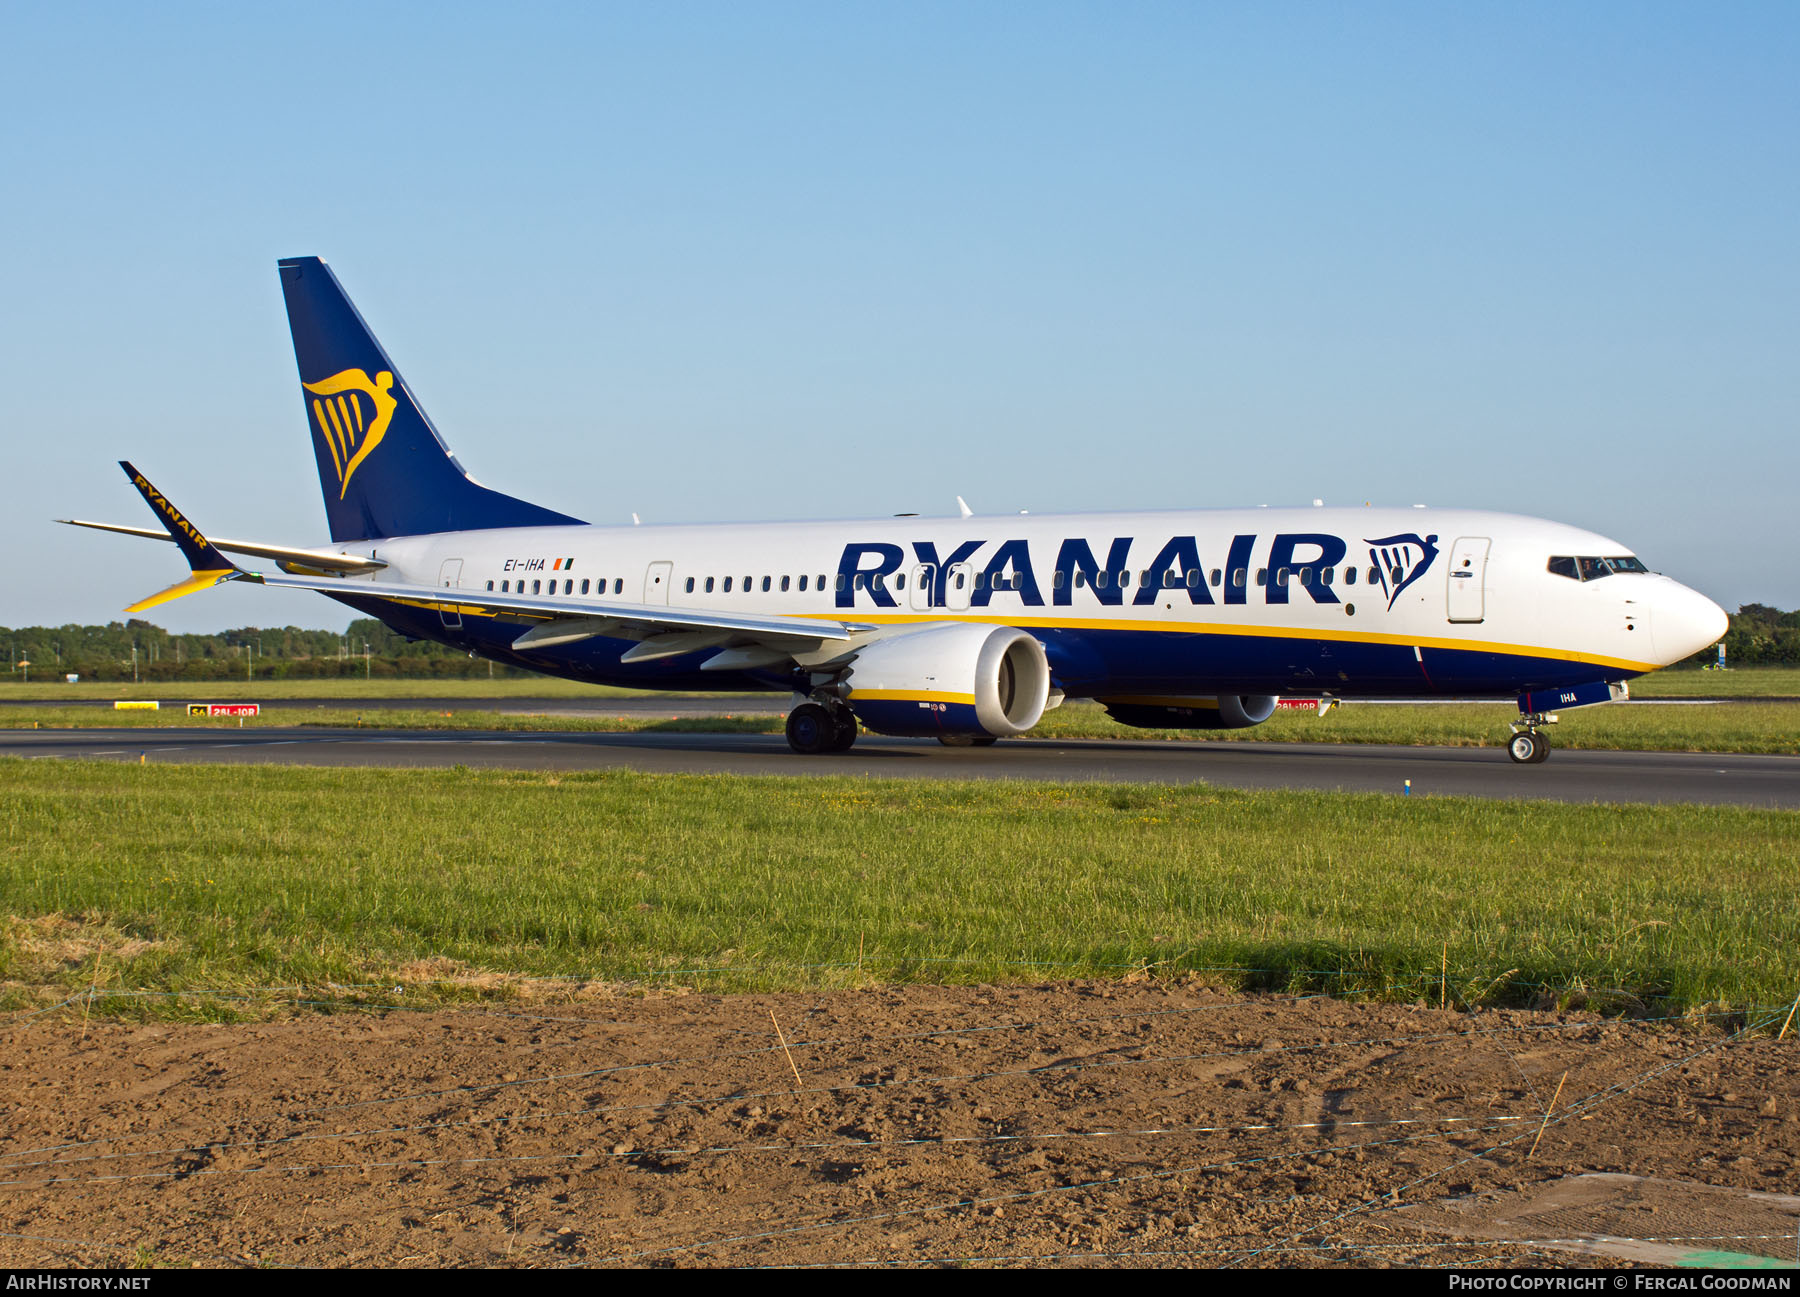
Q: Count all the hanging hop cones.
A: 0